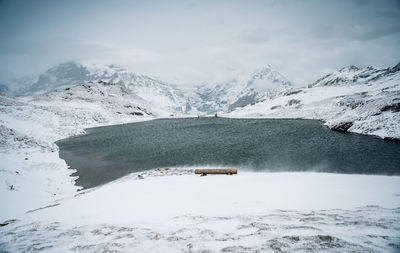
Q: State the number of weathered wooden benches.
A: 1